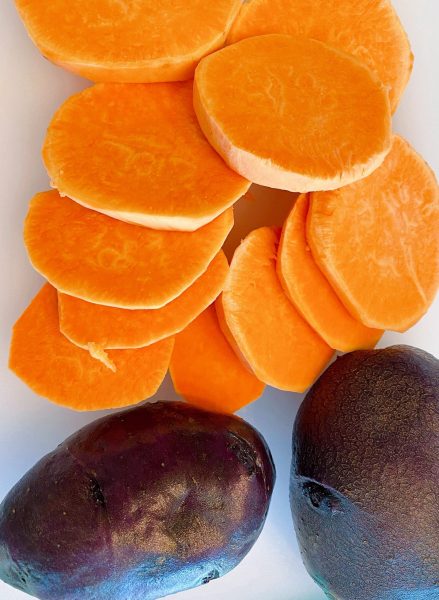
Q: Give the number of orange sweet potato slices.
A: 11